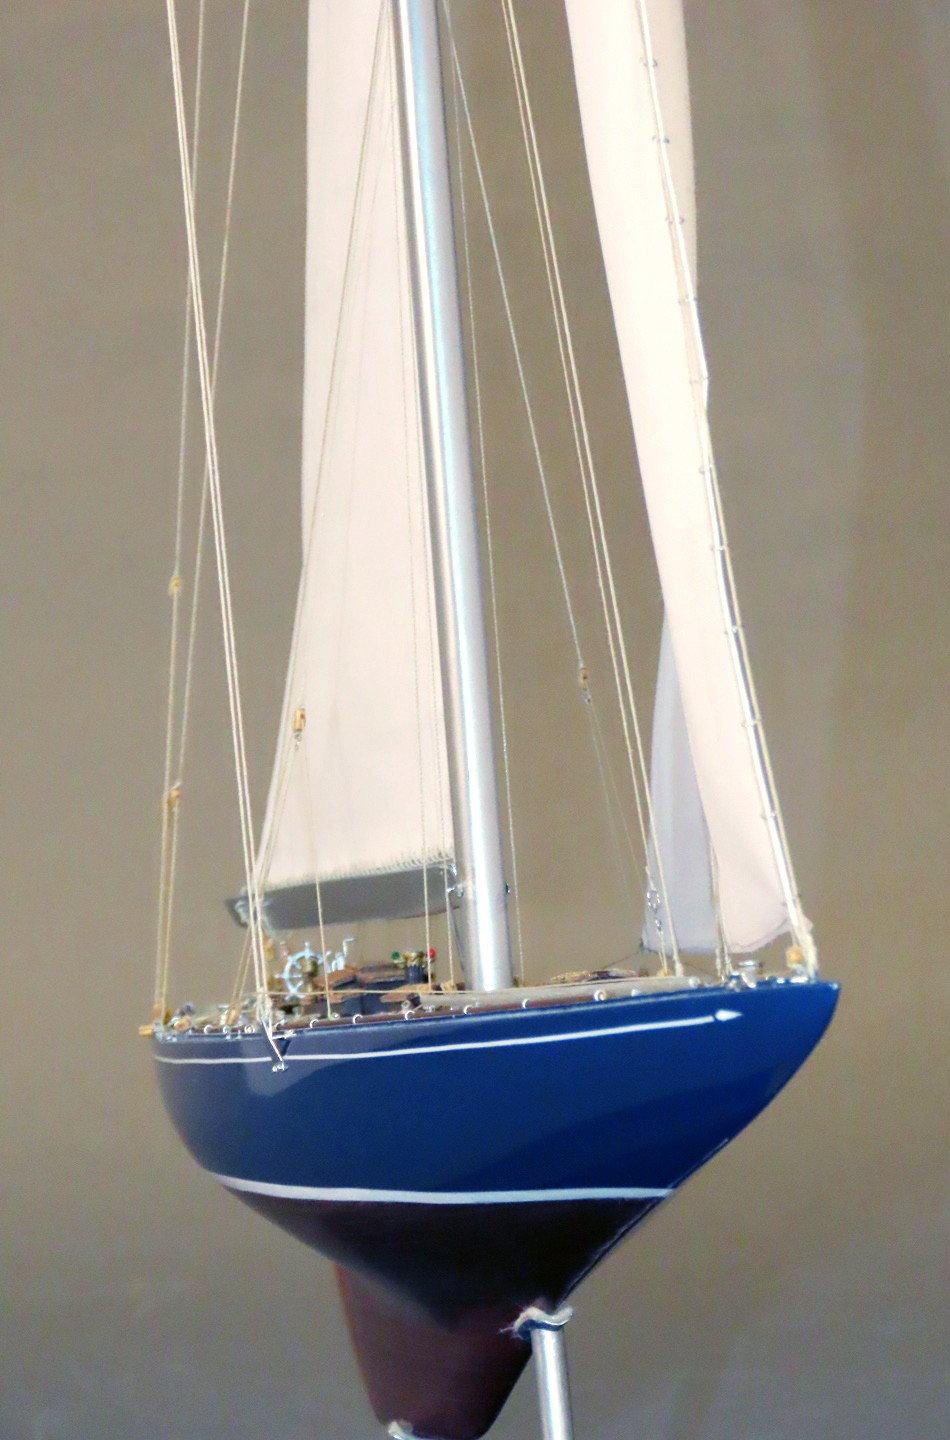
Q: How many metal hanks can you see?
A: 11